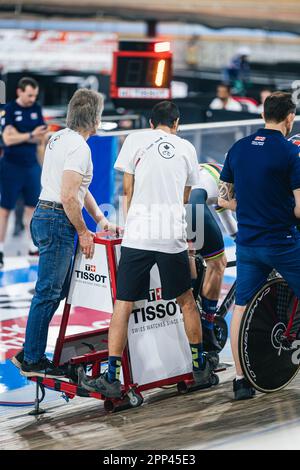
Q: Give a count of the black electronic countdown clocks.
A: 1